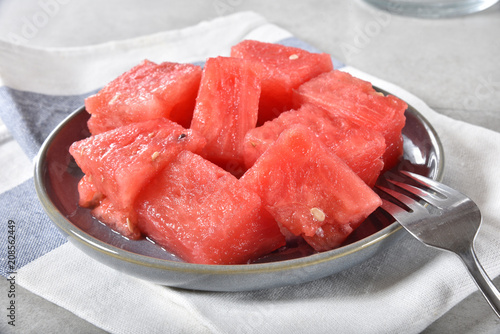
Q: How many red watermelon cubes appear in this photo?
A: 8